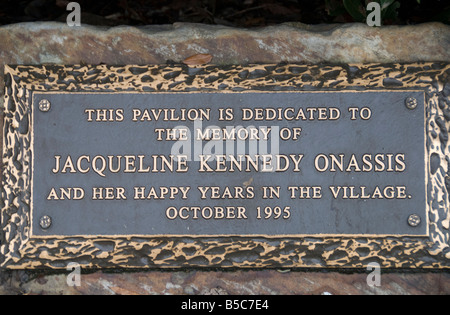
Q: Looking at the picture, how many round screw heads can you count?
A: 4